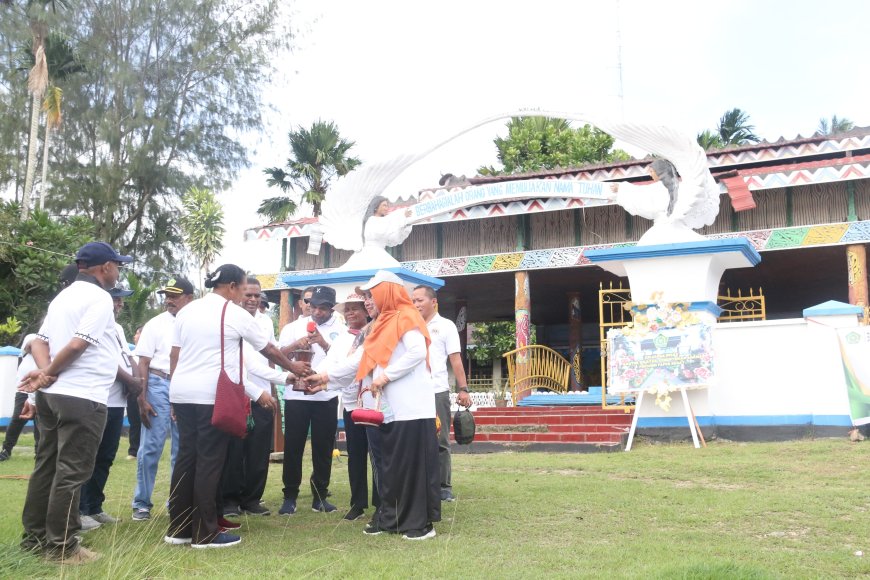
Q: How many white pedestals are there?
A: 2